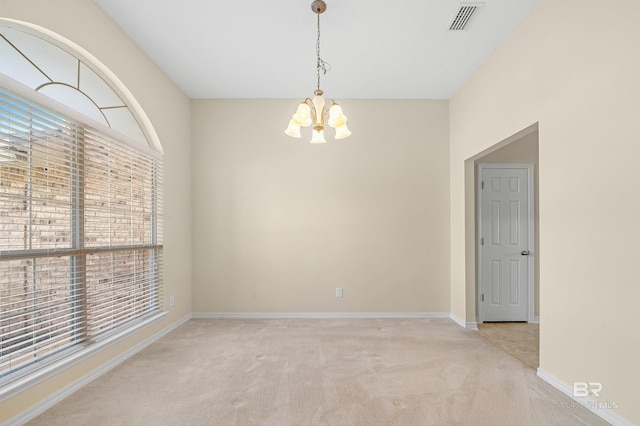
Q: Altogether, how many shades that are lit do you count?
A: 5